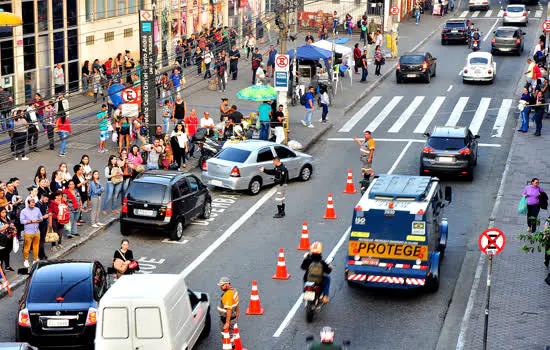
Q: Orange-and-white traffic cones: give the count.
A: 7